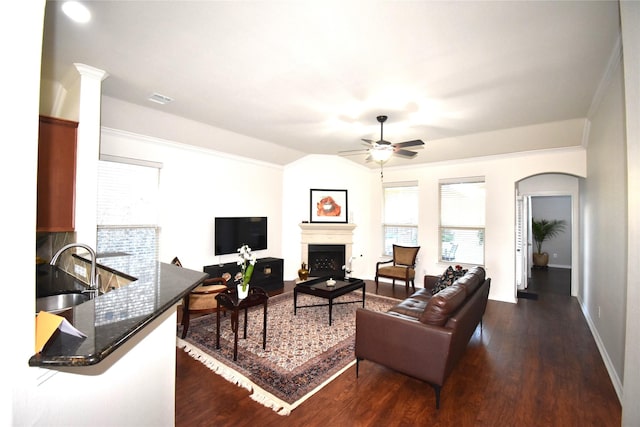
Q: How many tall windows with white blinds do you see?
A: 3